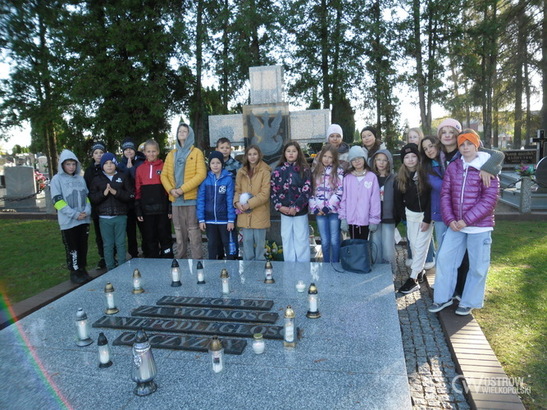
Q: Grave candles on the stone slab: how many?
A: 14